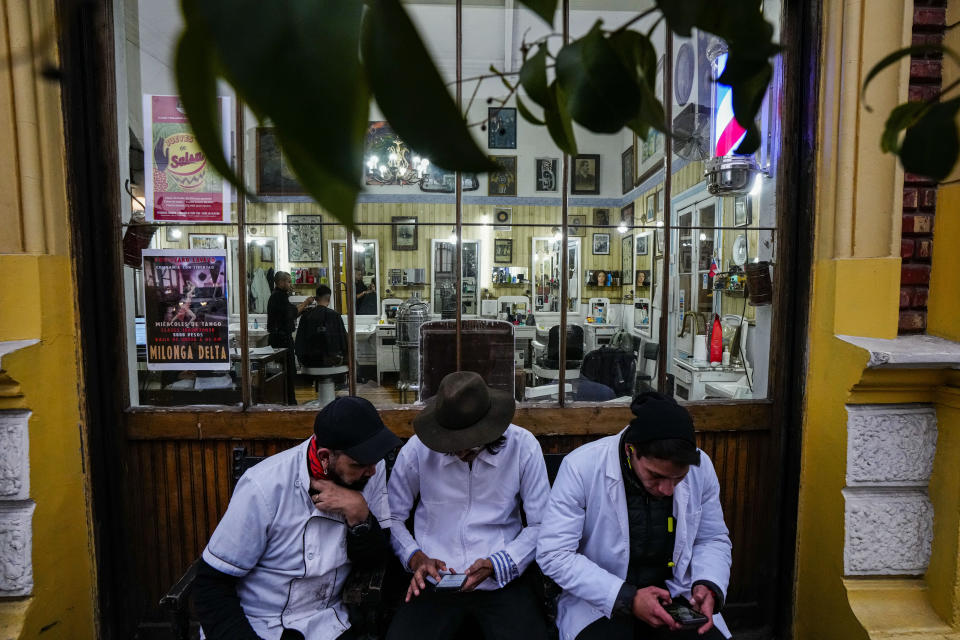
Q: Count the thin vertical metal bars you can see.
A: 5